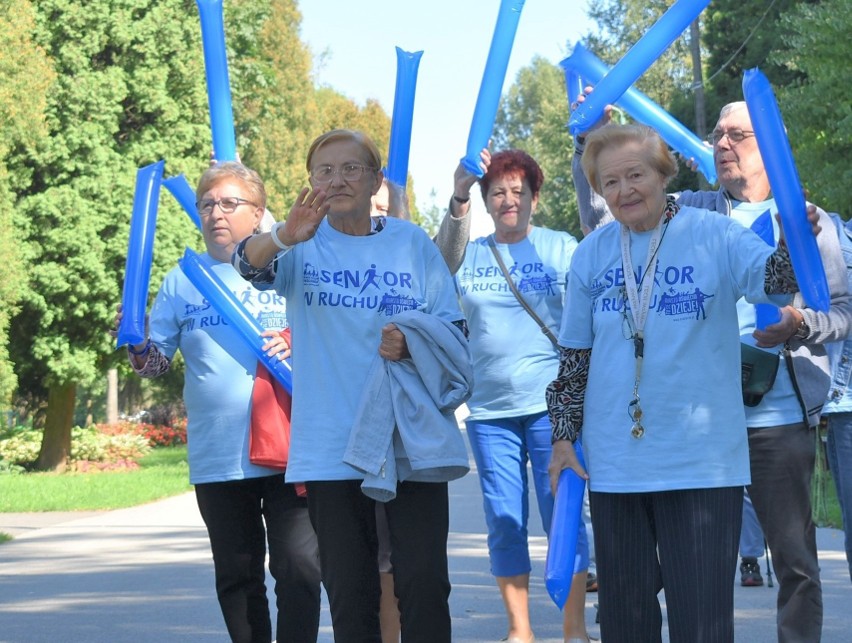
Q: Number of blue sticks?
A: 12